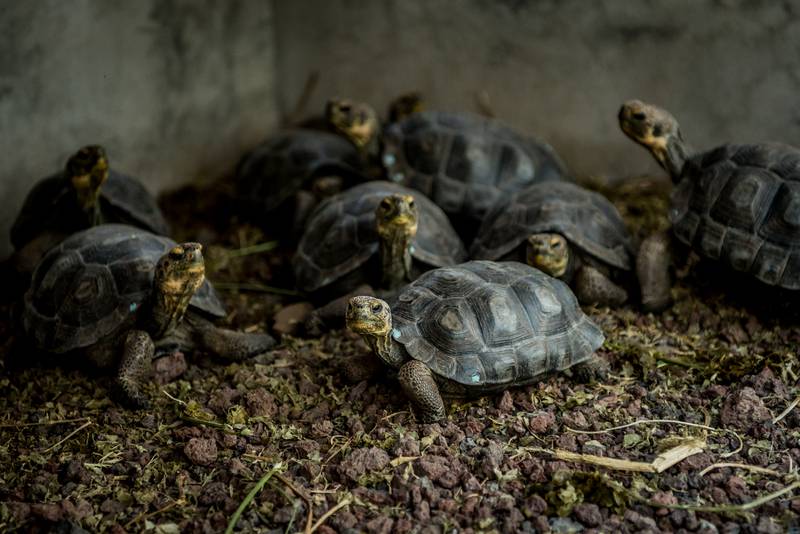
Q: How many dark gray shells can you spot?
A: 8